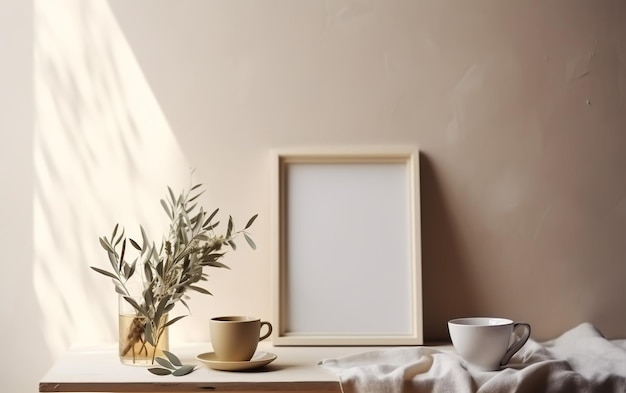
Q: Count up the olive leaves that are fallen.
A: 4